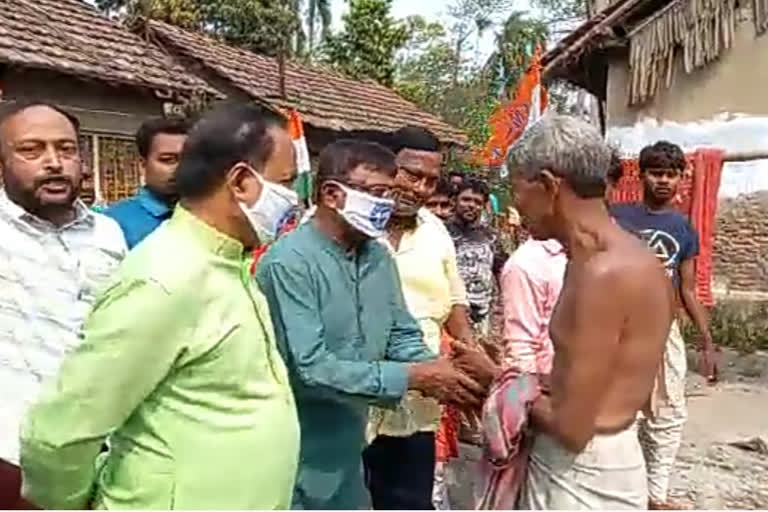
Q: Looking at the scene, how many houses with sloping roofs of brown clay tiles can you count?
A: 2